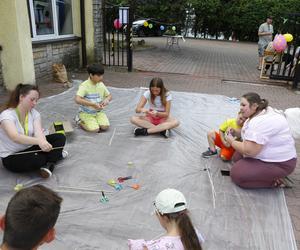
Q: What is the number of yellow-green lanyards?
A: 1